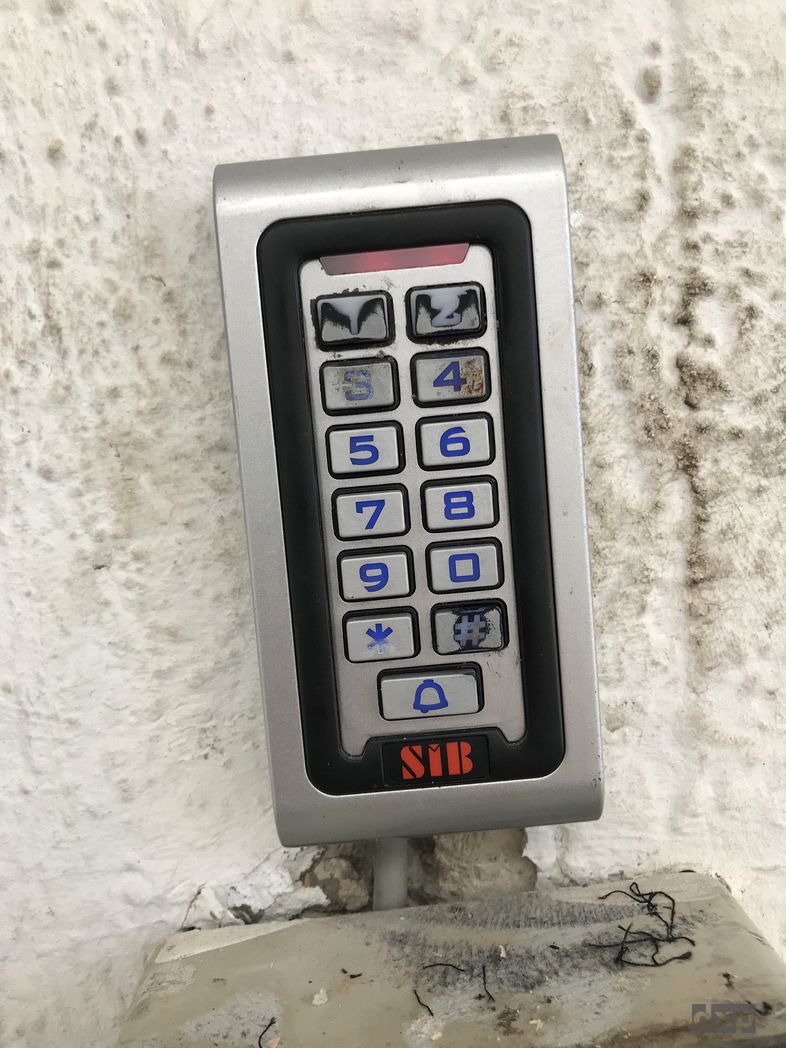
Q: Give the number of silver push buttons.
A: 13